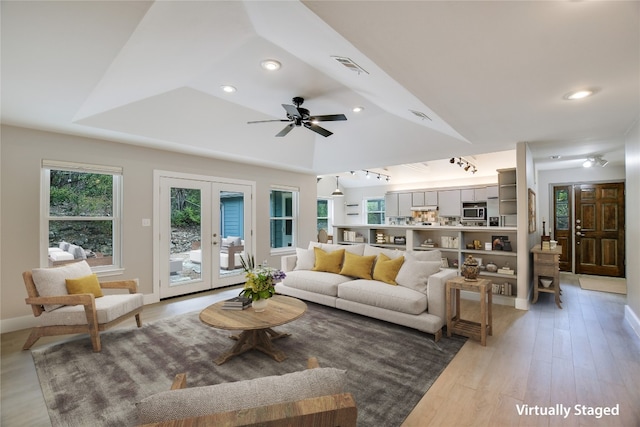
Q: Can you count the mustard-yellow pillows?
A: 4